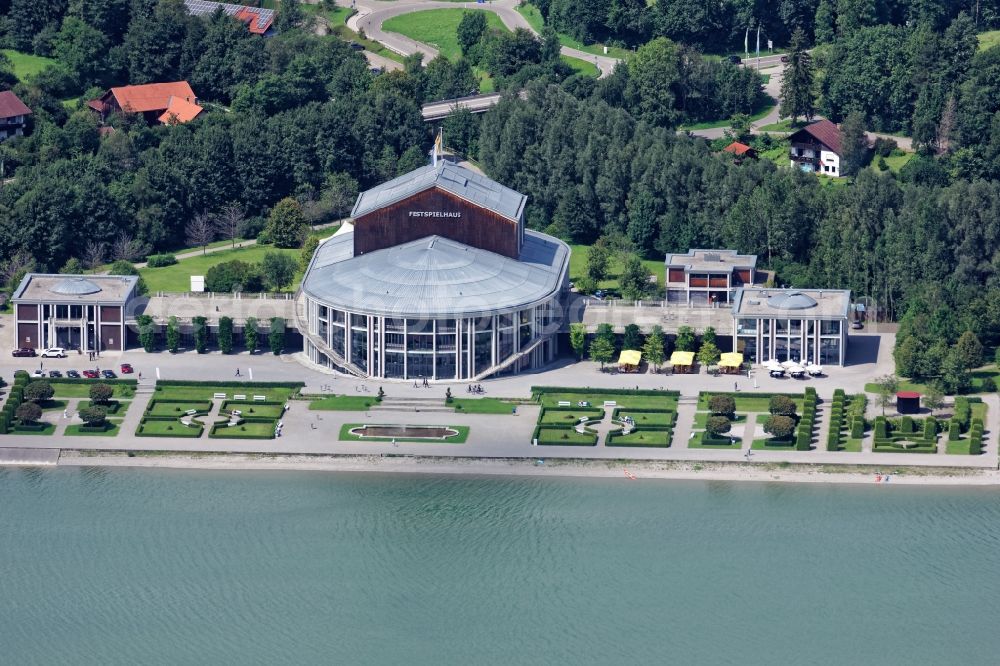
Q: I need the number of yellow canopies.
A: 3